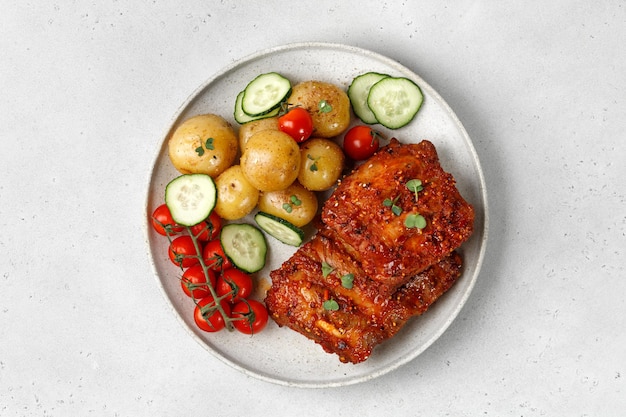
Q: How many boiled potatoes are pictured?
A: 7